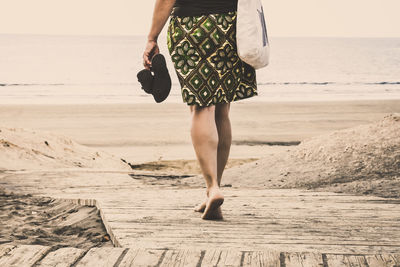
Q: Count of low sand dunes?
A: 2